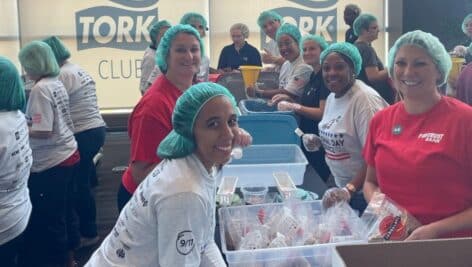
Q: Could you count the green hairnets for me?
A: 14